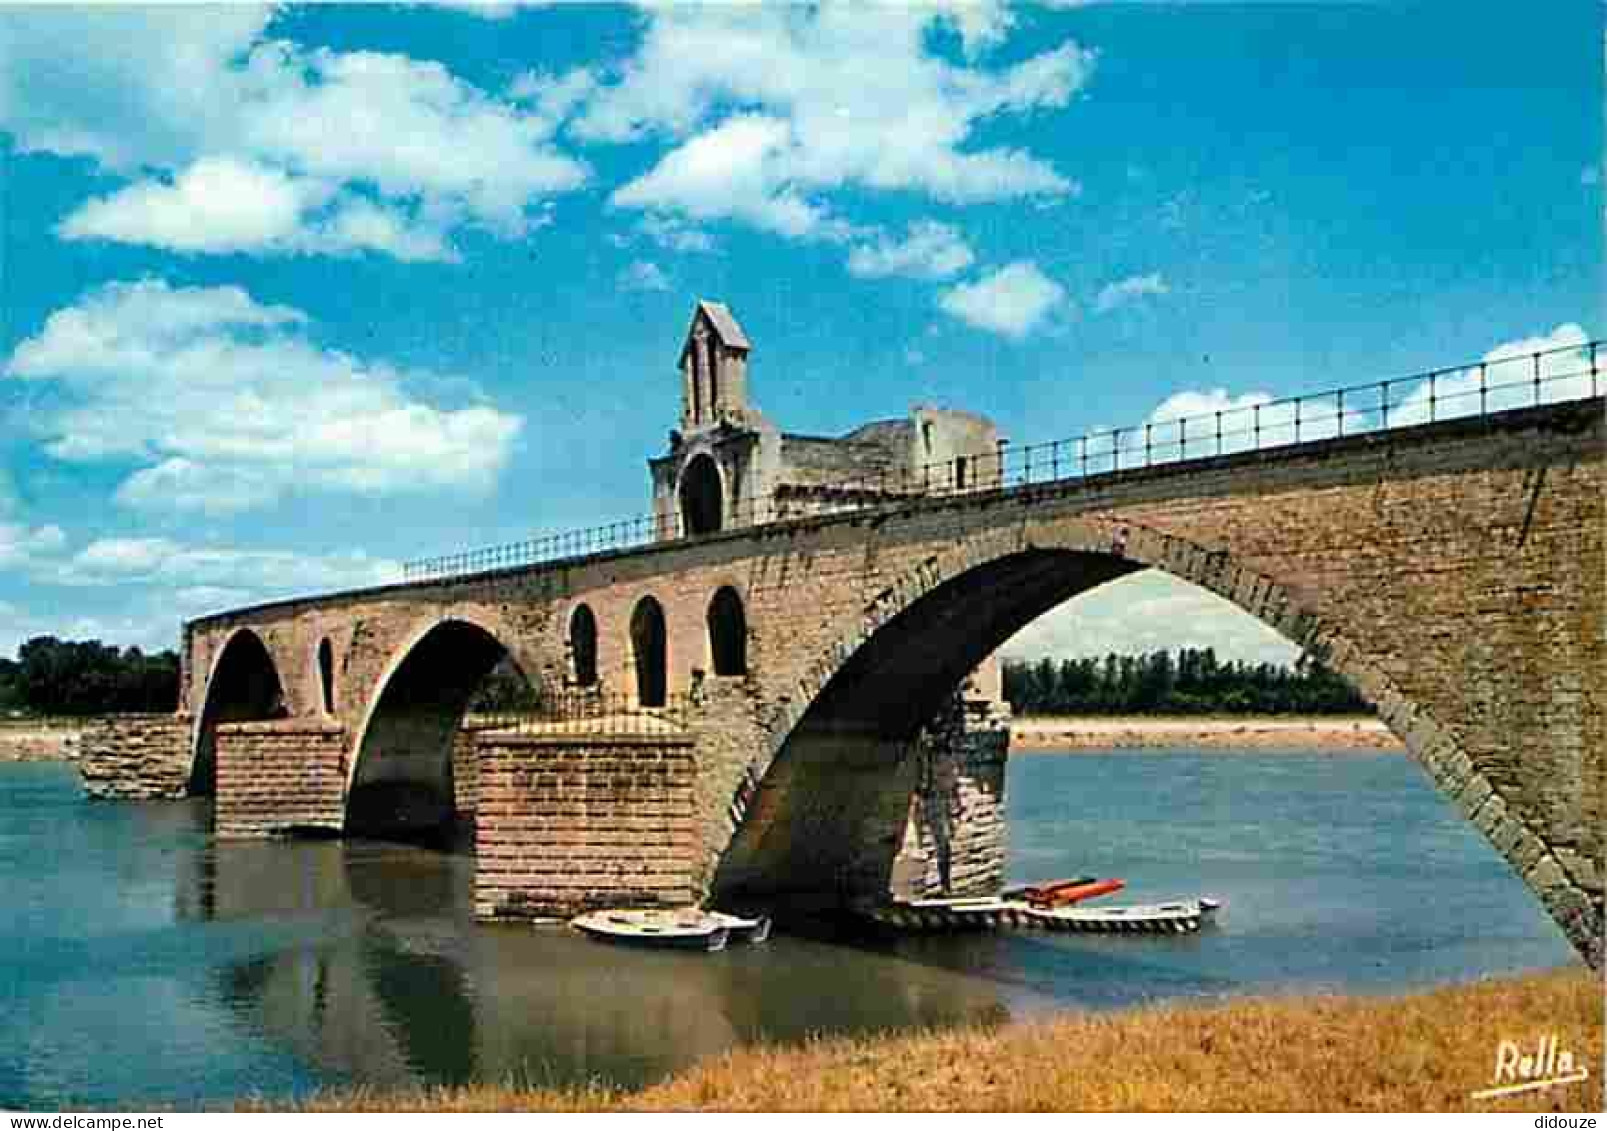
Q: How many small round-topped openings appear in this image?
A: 4